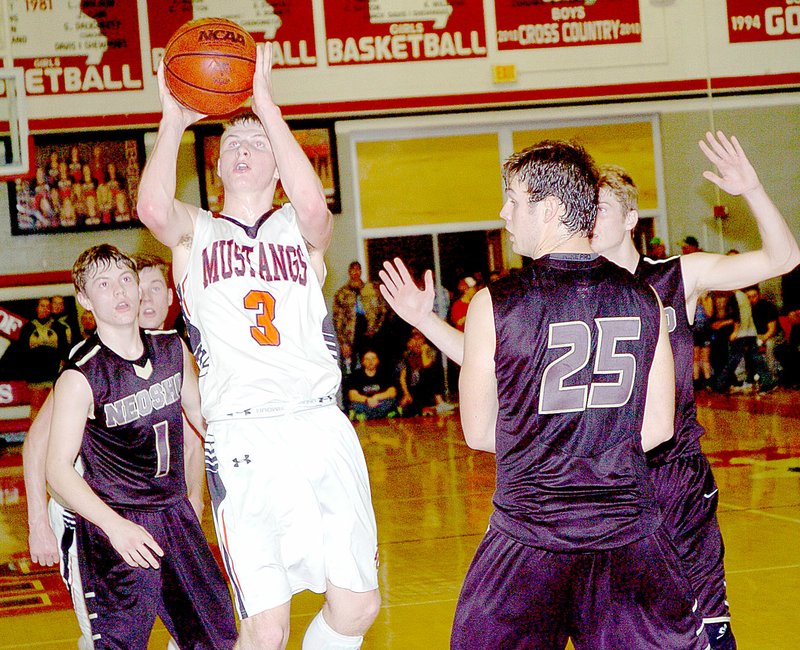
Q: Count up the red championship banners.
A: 5